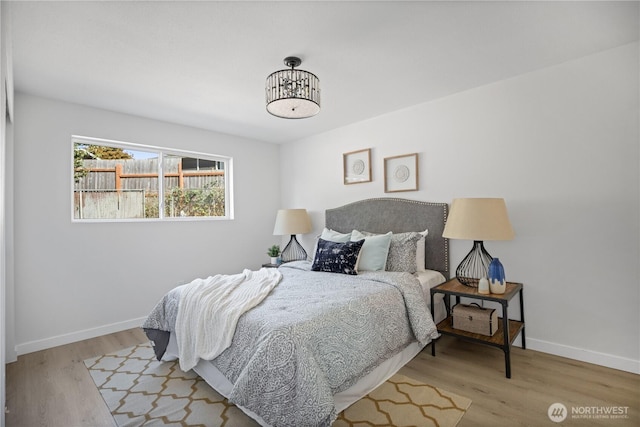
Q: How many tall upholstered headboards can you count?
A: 1